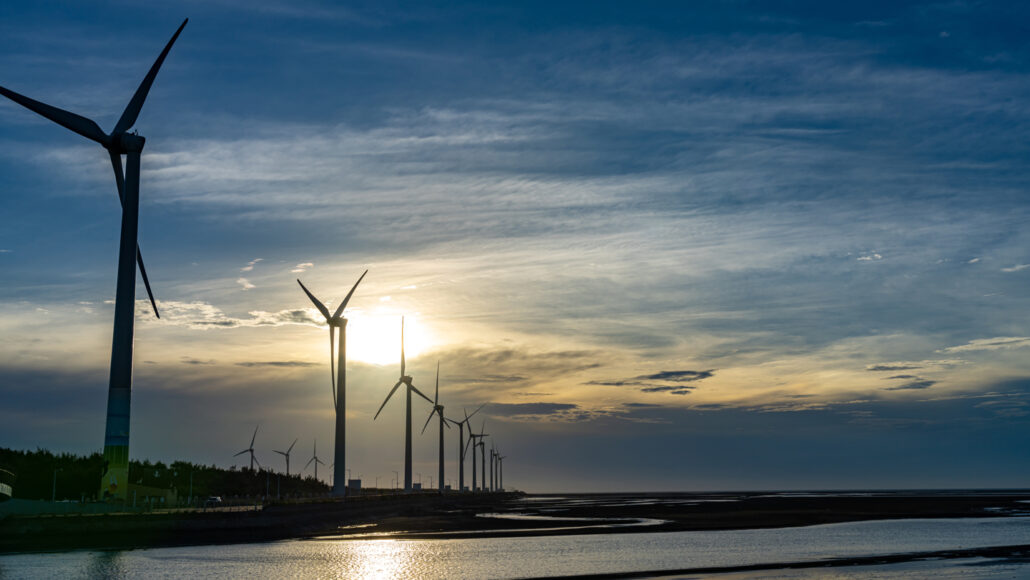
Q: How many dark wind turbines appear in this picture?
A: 13